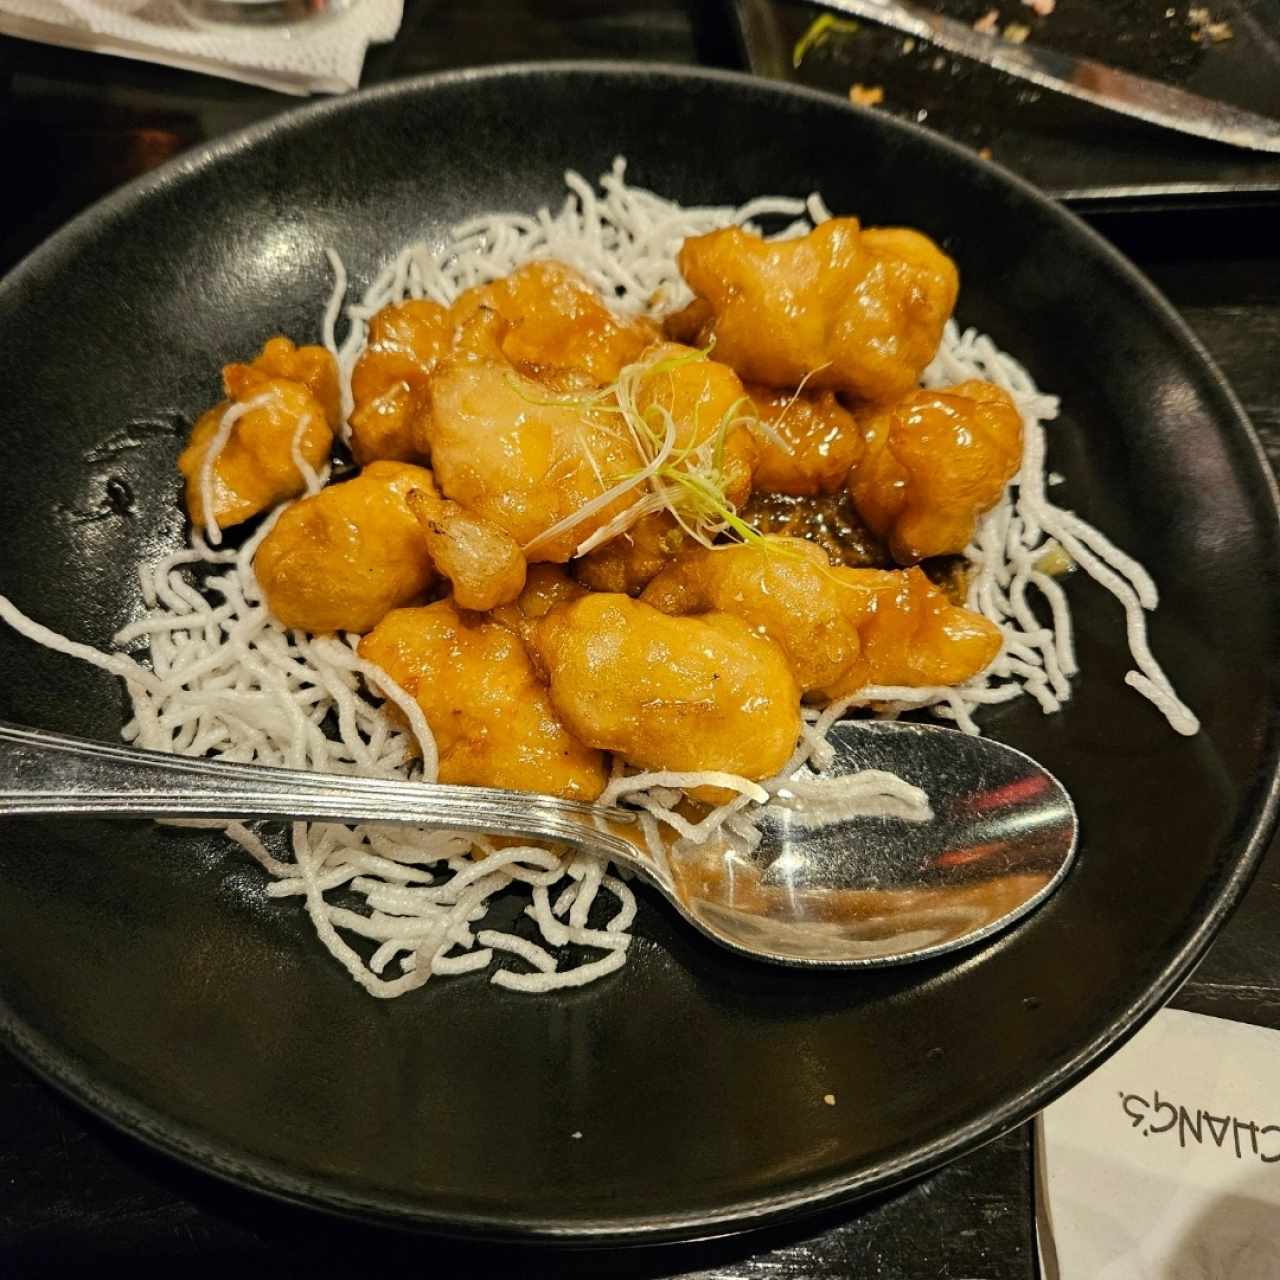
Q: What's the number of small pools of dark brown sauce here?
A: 1